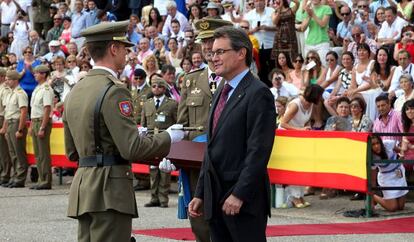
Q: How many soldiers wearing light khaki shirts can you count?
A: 3